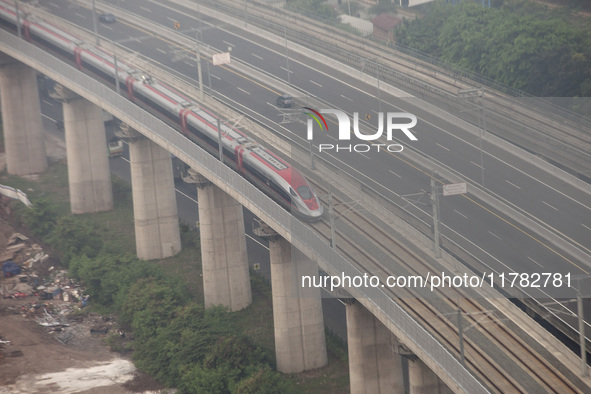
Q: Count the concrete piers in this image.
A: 7